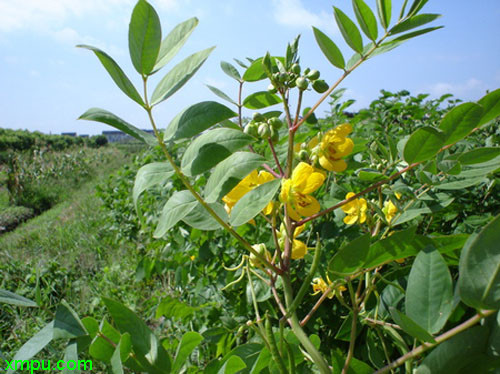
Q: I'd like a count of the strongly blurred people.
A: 0